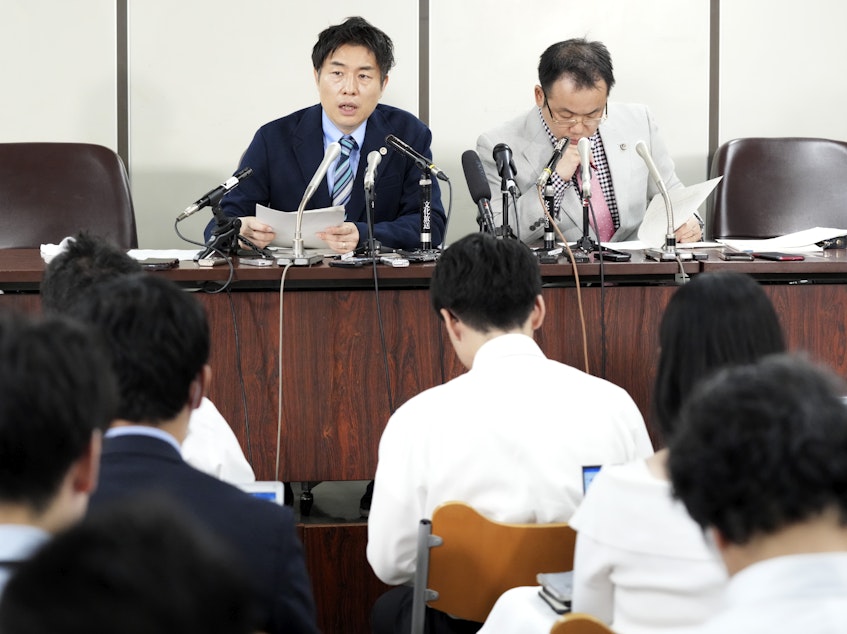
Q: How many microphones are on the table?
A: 9